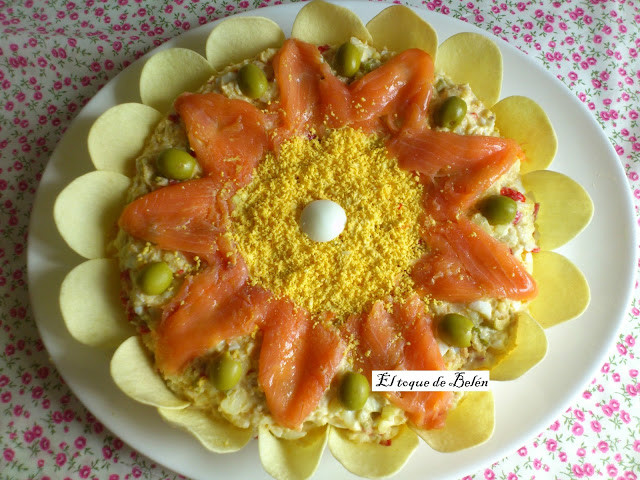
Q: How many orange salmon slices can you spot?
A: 9